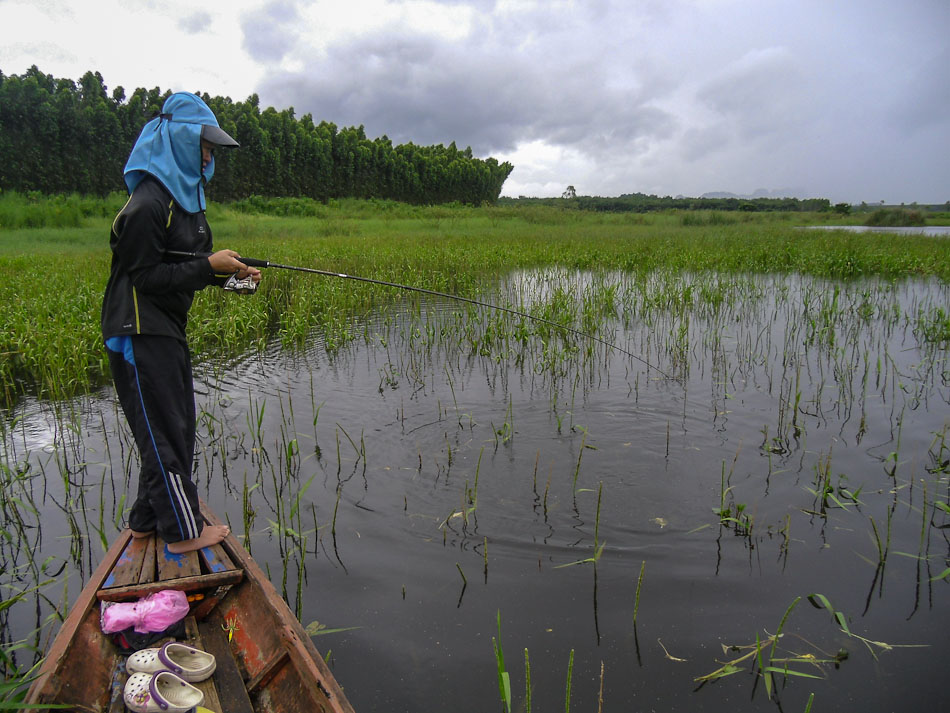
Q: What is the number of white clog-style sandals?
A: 2